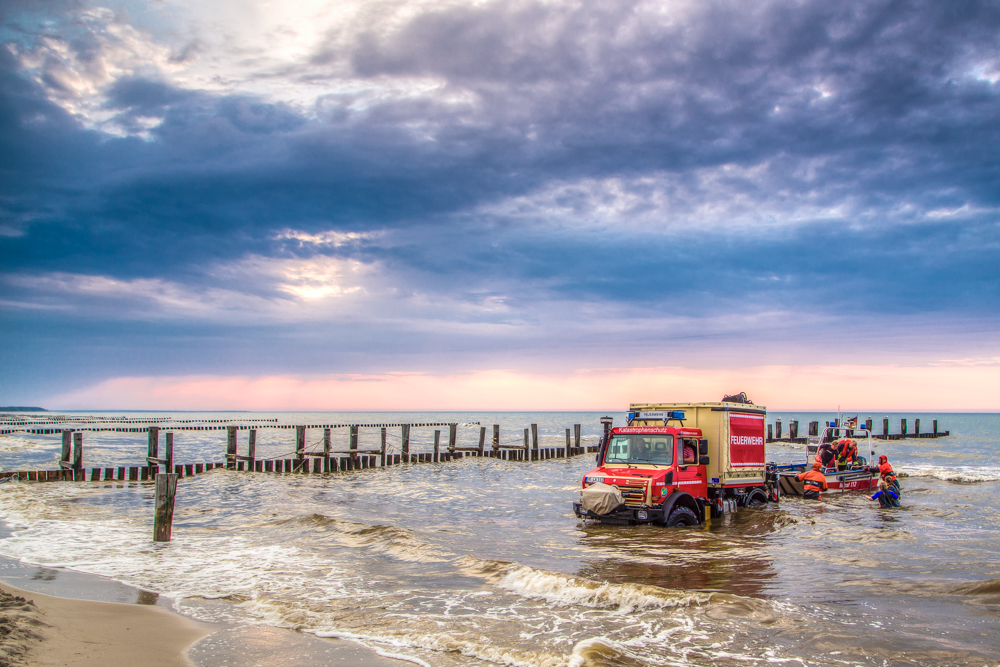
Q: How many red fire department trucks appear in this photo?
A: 1